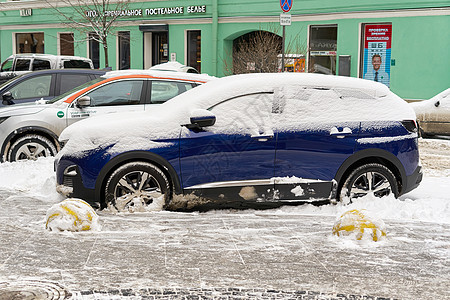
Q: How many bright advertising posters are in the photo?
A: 1